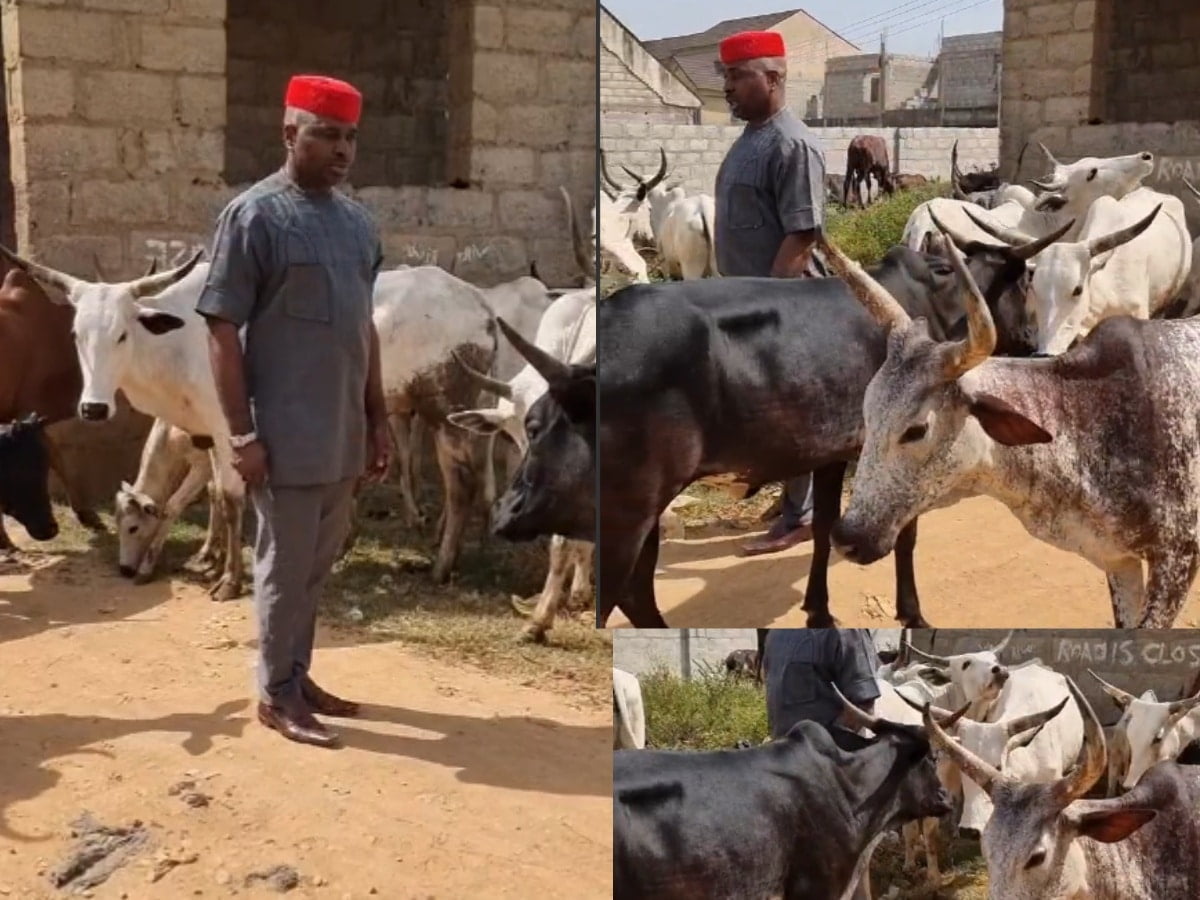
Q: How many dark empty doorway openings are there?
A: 2